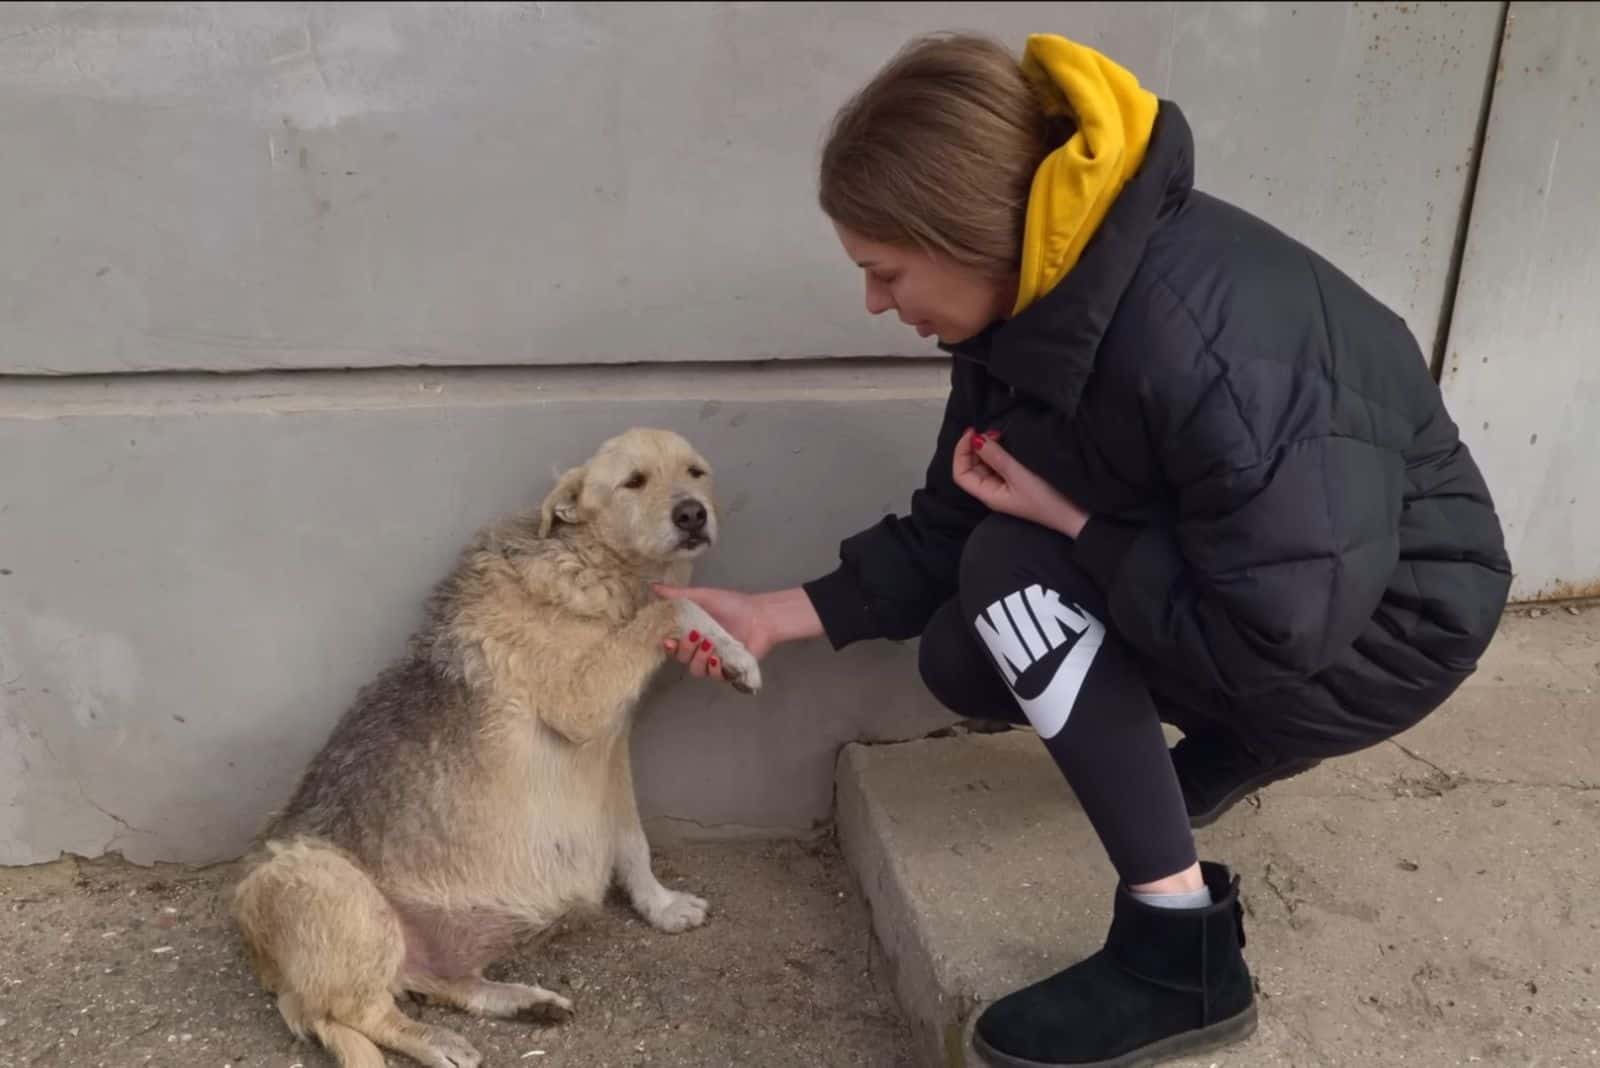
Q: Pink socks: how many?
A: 0